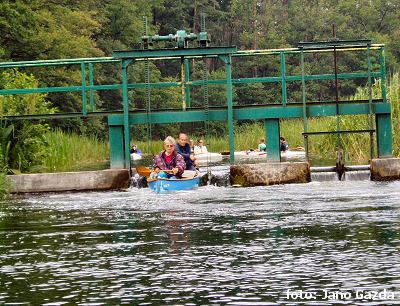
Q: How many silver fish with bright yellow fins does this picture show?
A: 0